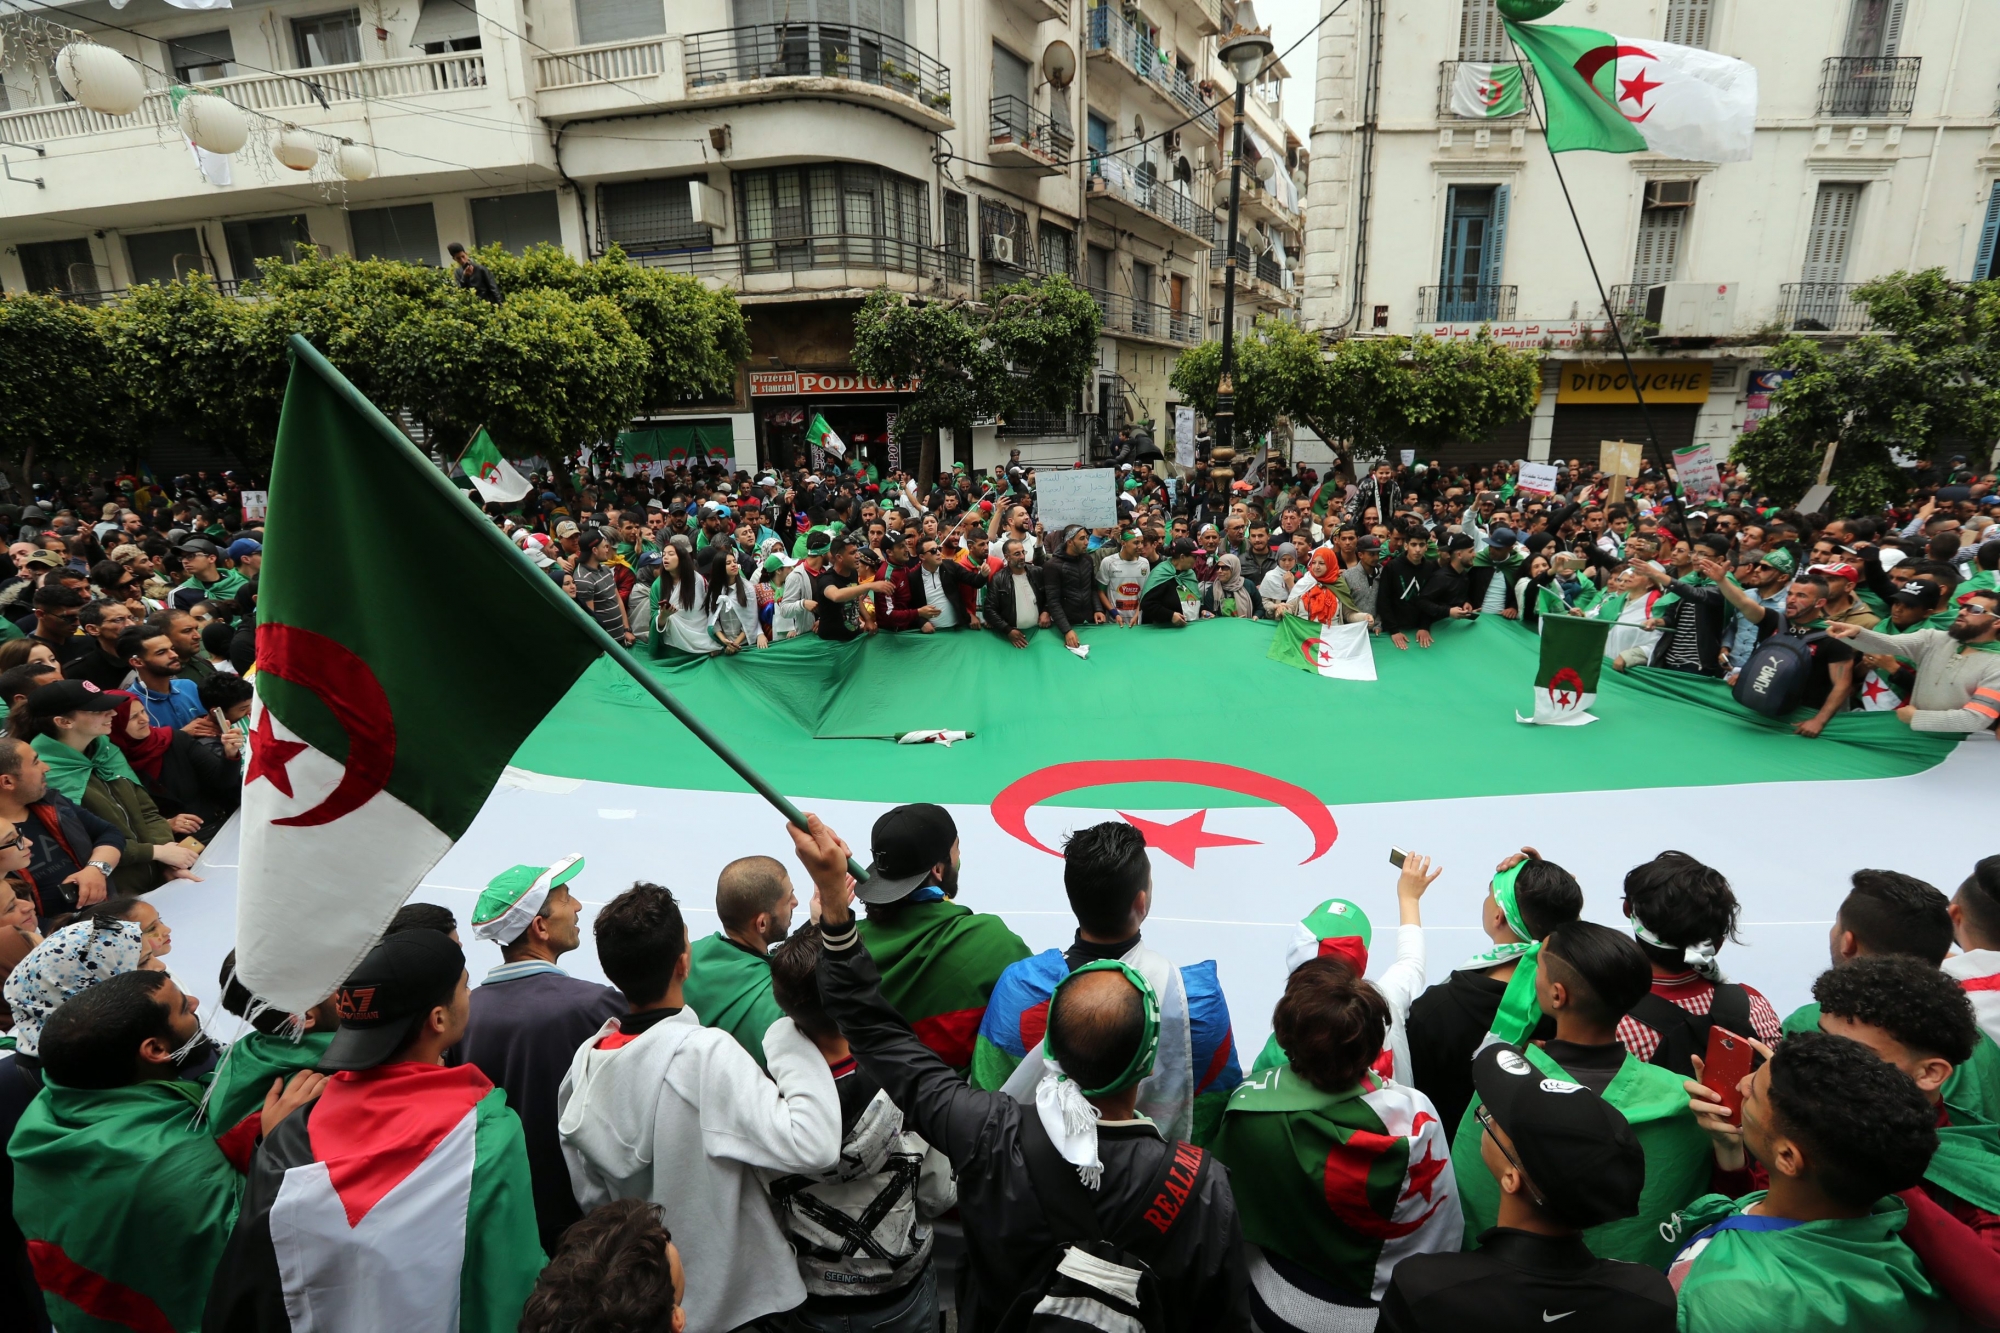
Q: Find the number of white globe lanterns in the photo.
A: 4